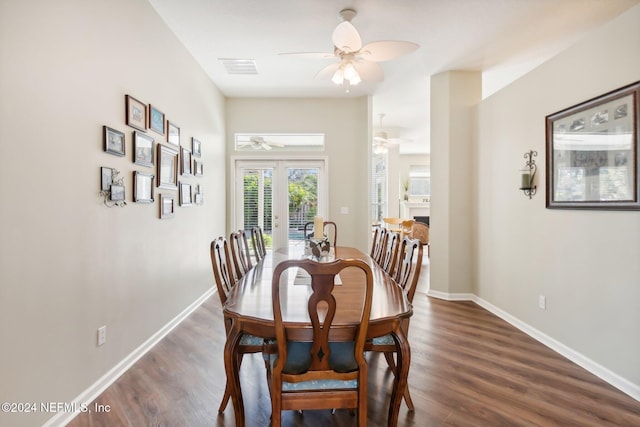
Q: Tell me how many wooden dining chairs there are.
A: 8